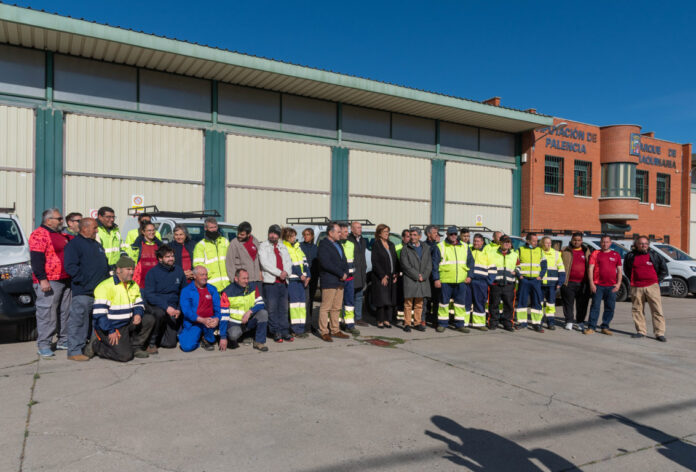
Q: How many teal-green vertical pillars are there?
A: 5